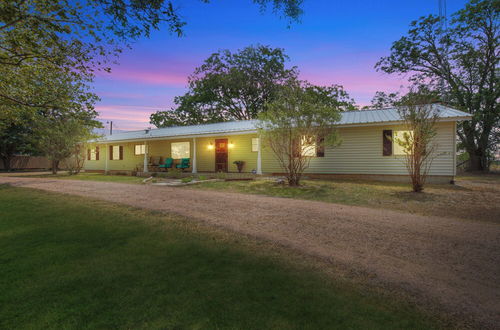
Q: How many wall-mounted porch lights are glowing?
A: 2